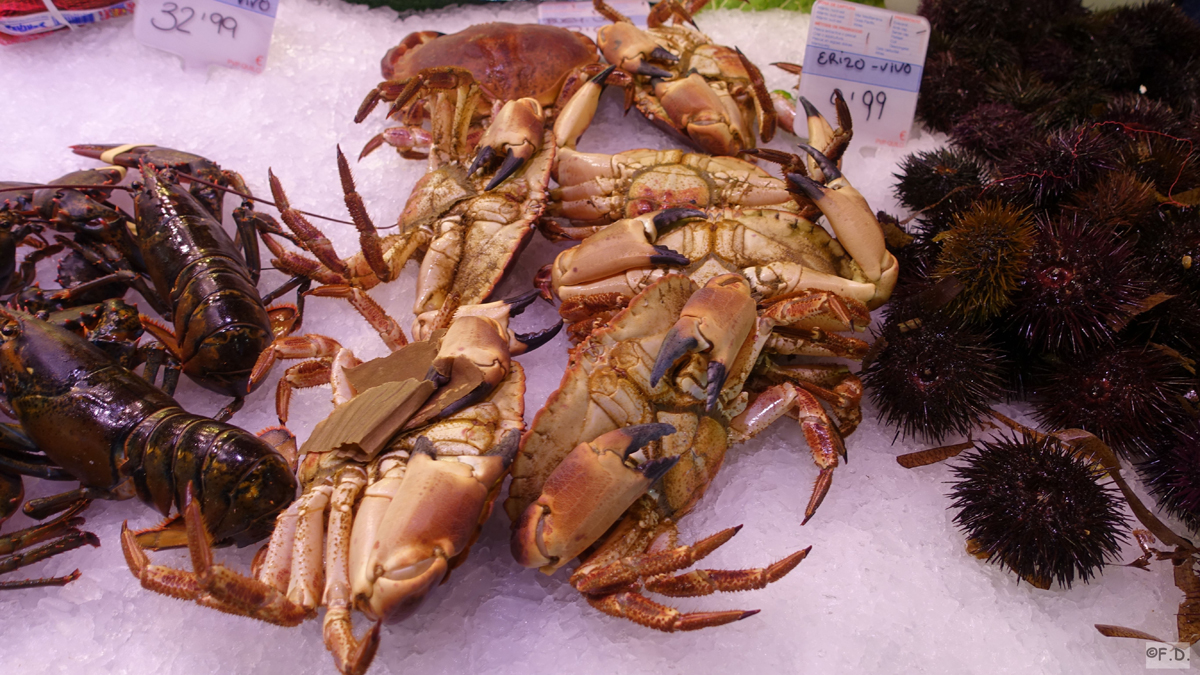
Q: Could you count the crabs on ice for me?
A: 7